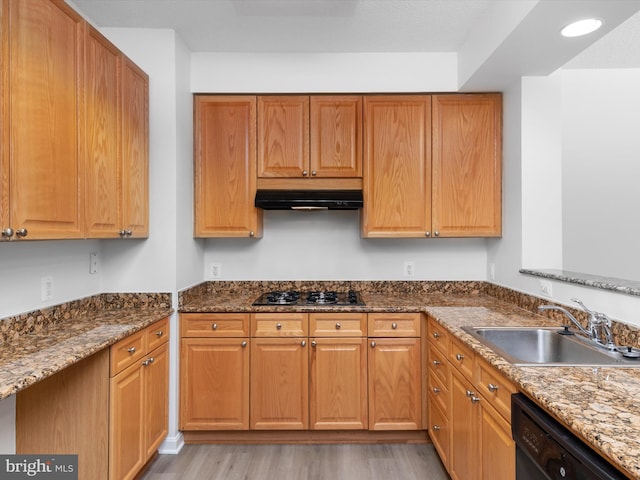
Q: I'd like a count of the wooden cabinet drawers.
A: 12